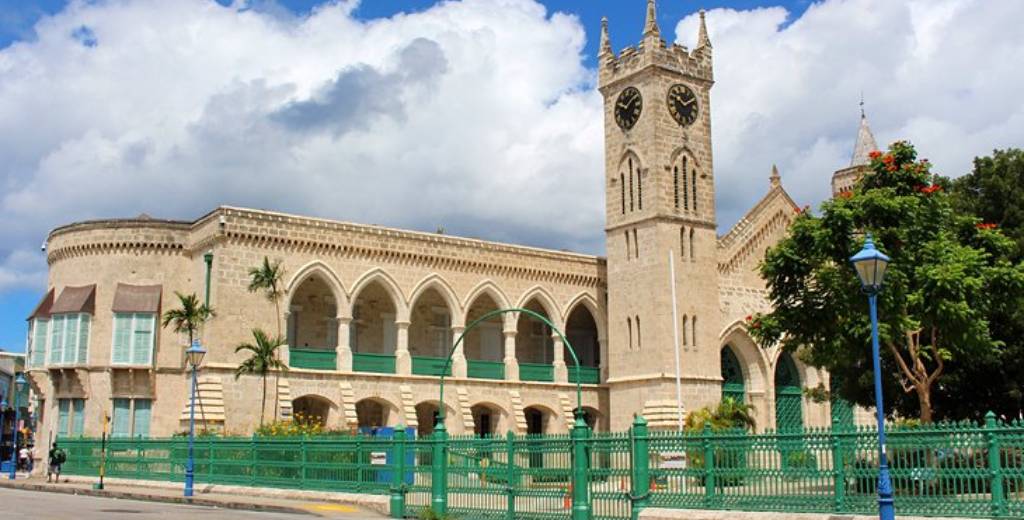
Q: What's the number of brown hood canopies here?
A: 3